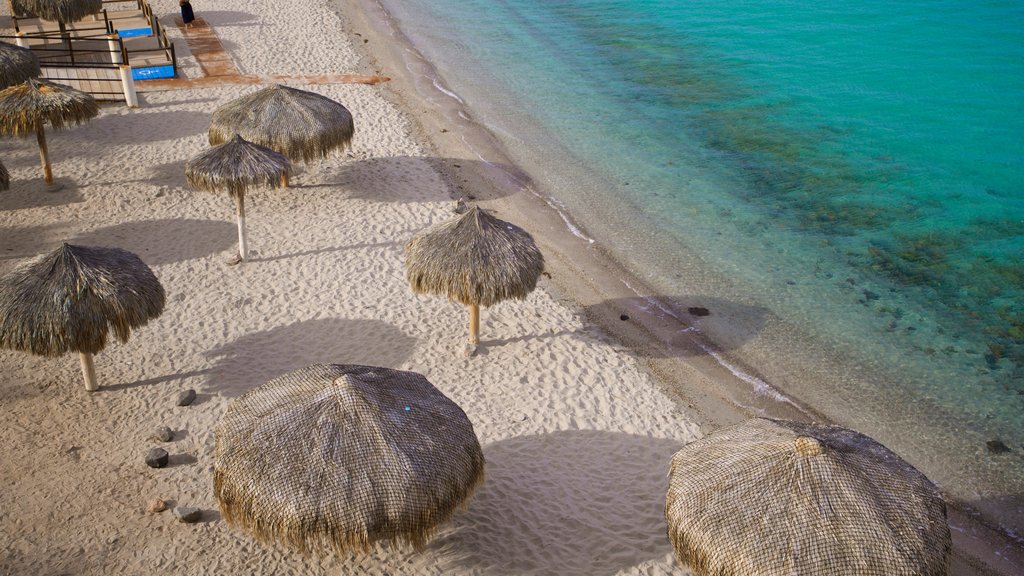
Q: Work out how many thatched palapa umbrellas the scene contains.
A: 10